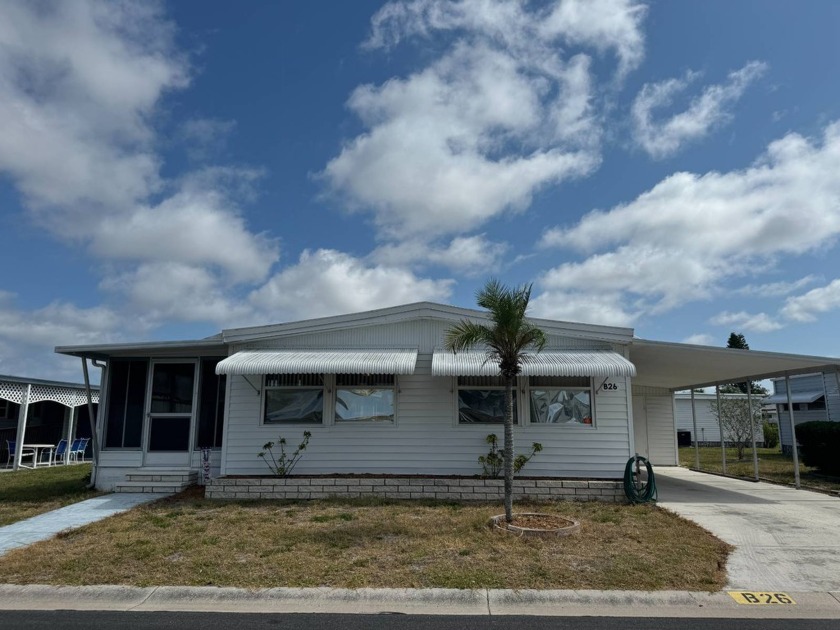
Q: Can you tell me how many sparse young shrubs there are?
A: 2